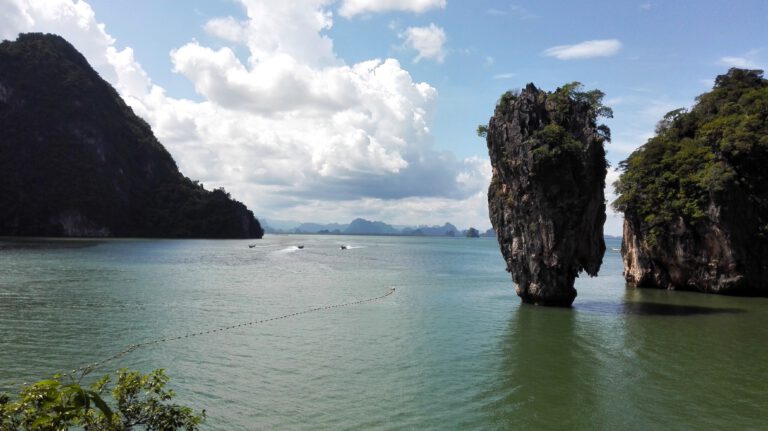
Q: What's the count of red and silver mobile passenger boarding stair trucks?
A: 0